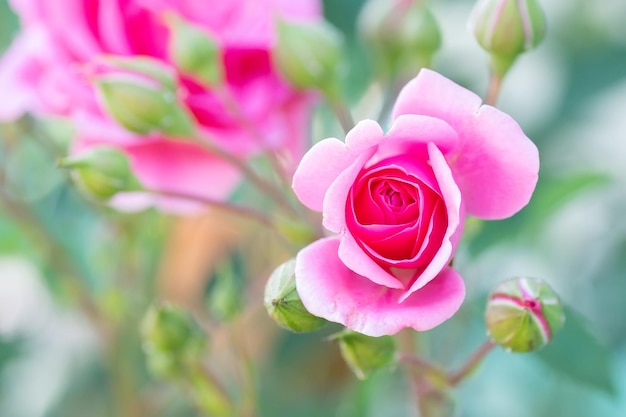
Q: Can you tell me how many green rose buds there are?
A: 11